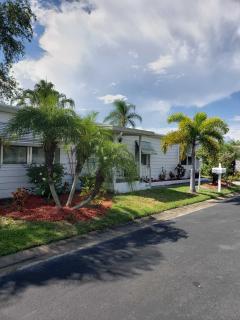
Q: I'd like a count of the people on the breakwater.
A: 0